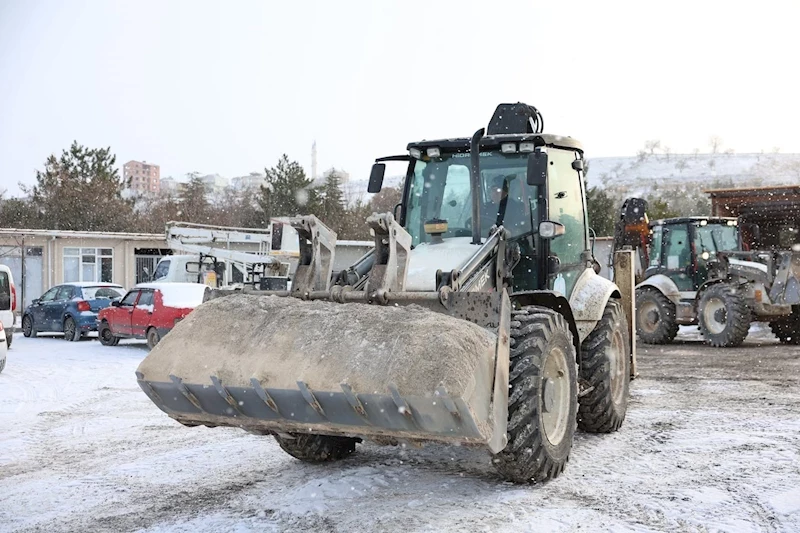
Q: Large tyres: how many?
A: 6